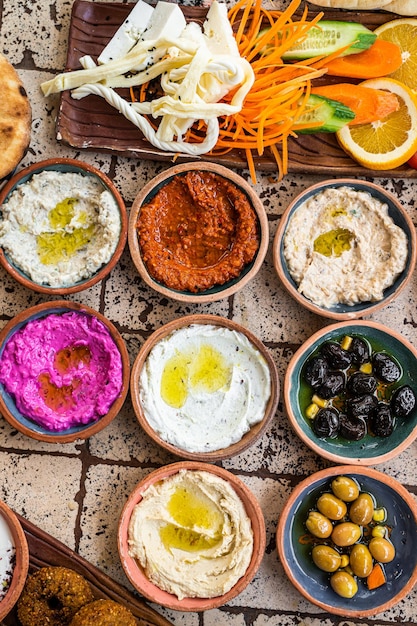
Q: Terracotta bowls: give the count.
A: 9